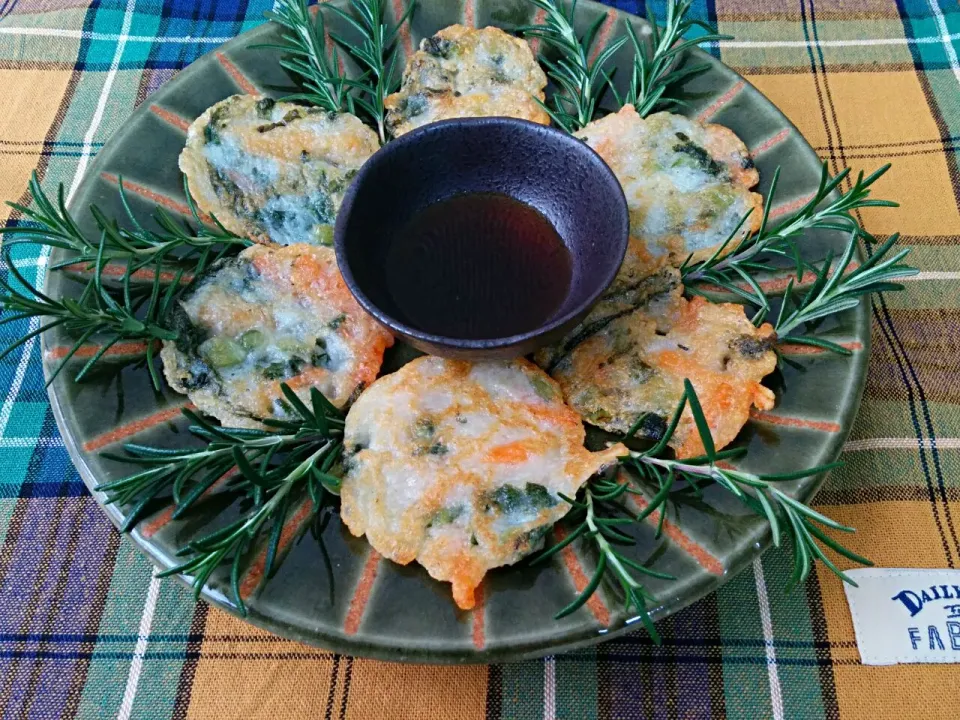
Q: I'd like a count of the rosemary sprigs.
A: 12